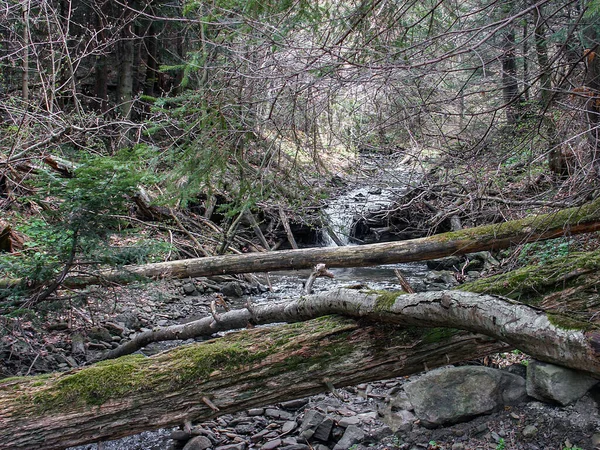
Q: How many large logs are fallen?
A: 3